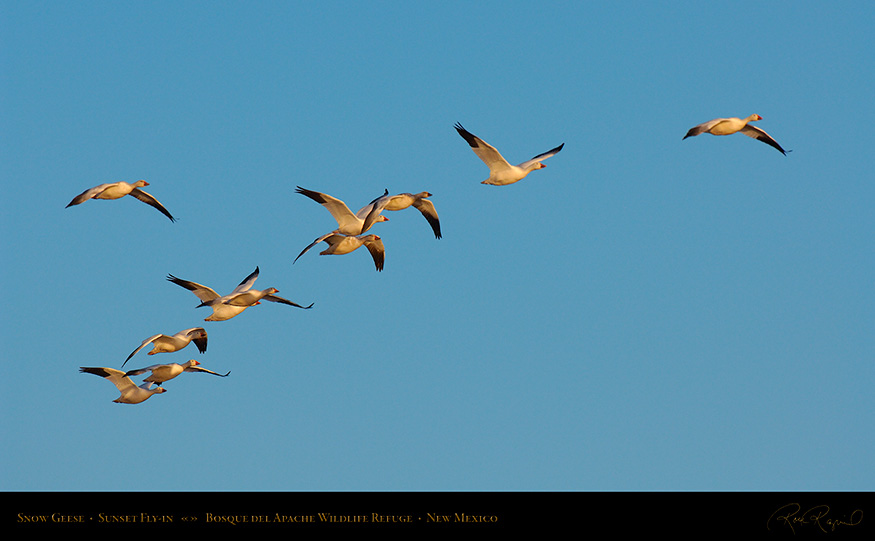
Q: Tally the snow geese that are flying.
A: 11